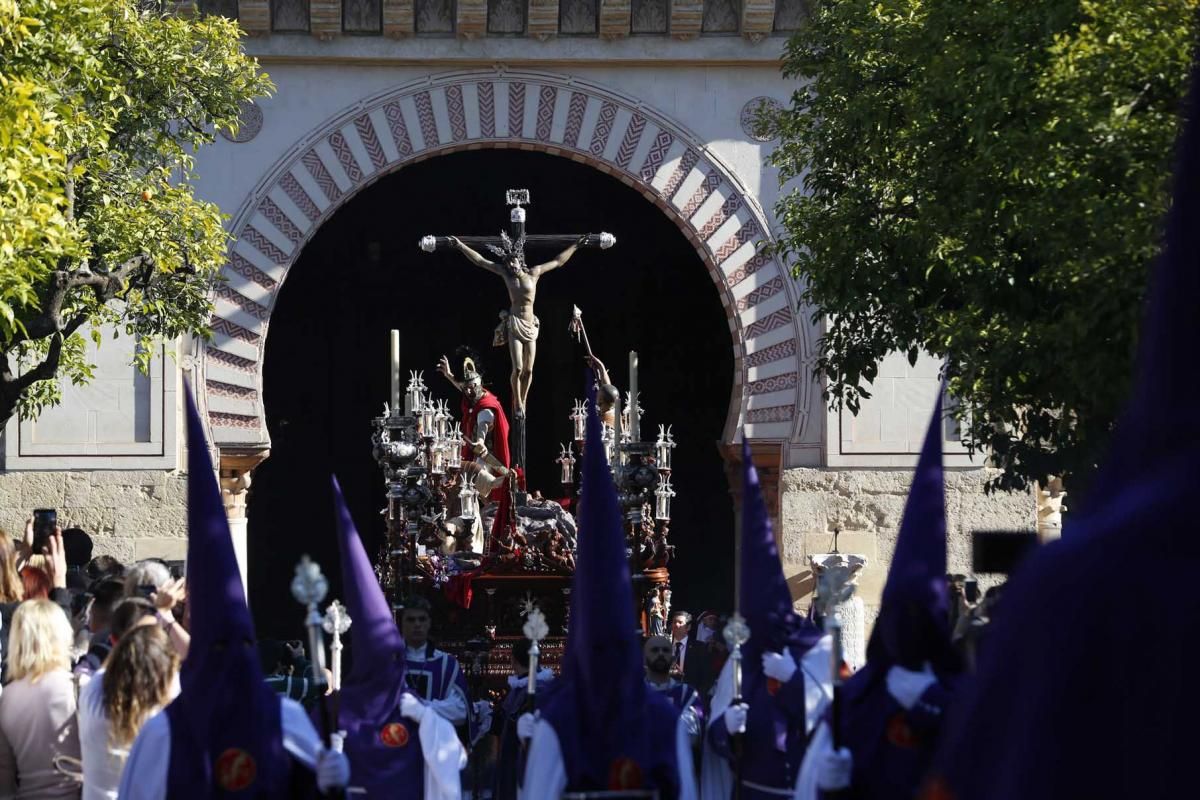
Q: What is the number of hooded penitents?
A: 6